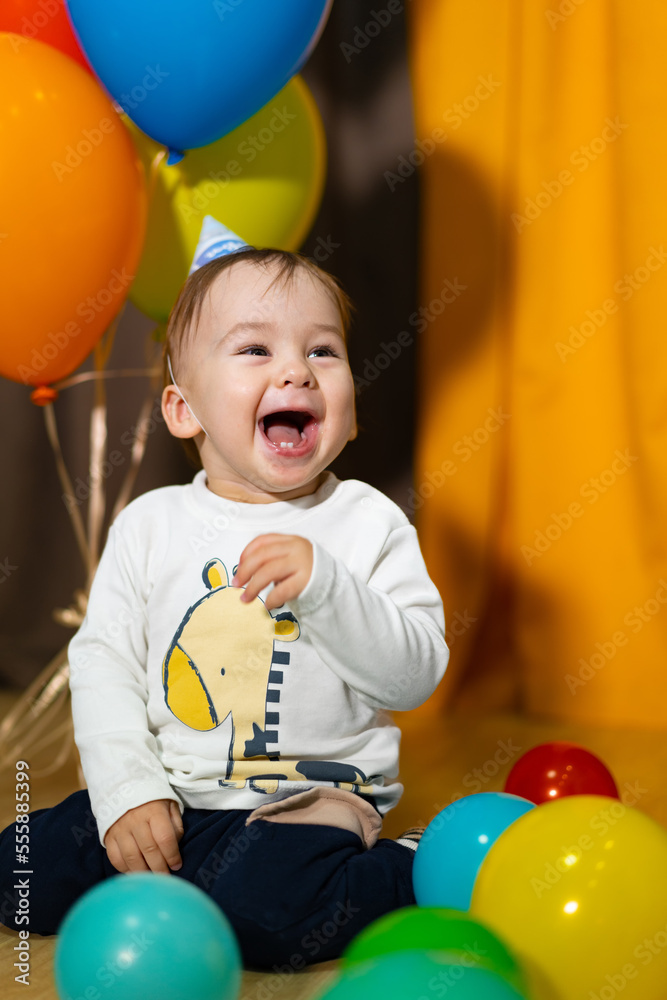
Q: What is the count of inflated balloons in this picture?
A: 10